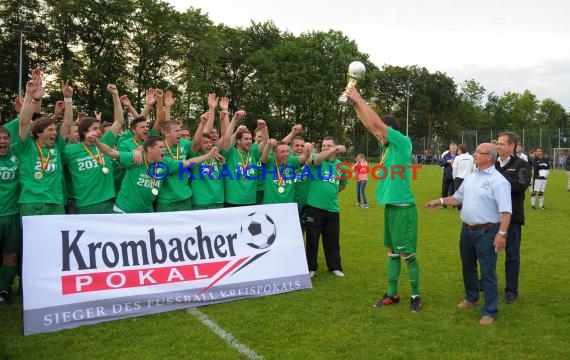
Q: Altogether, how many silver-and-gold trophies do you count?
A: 1